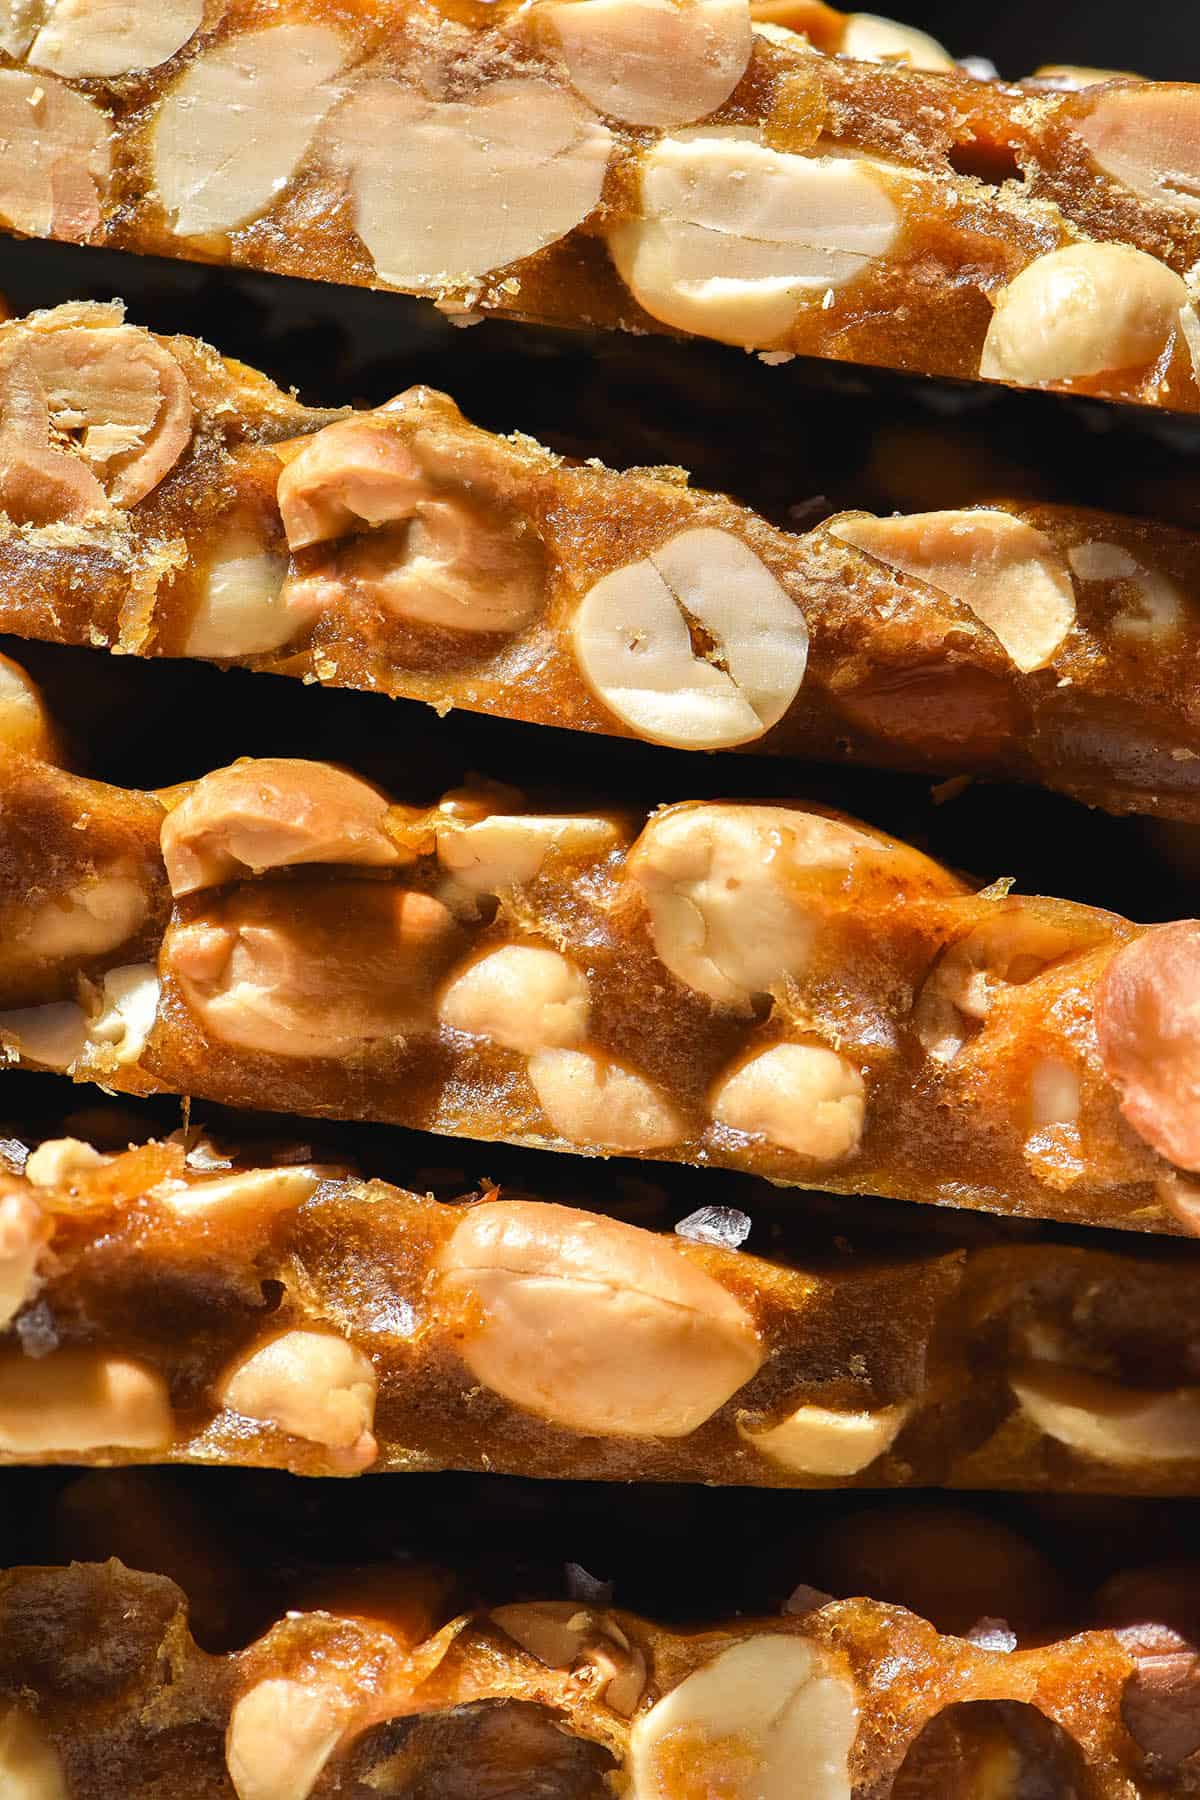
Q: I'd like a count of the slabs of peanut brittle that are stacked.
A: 5